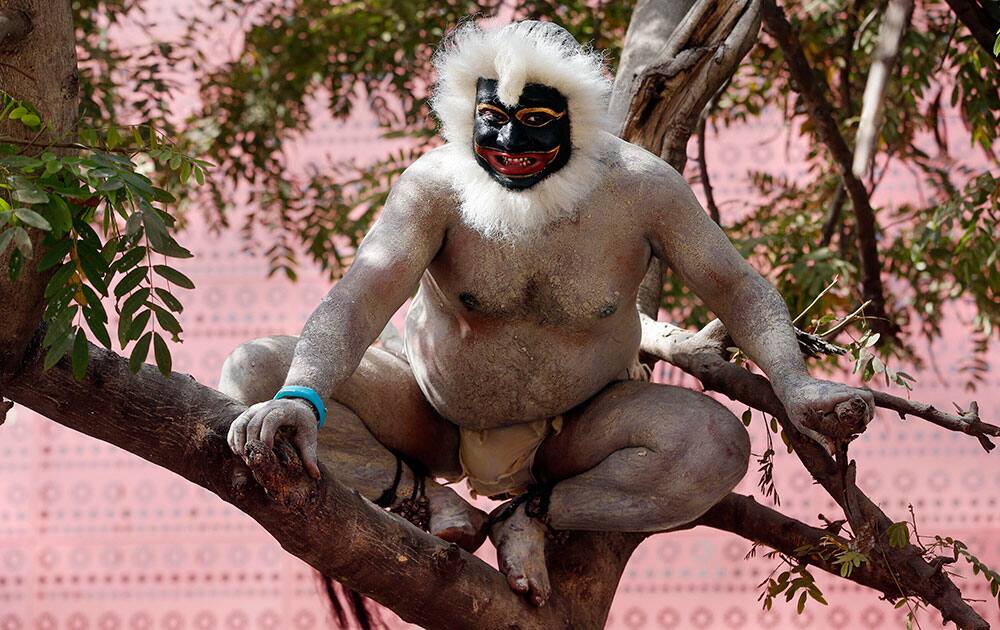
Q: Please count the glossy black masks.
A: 1